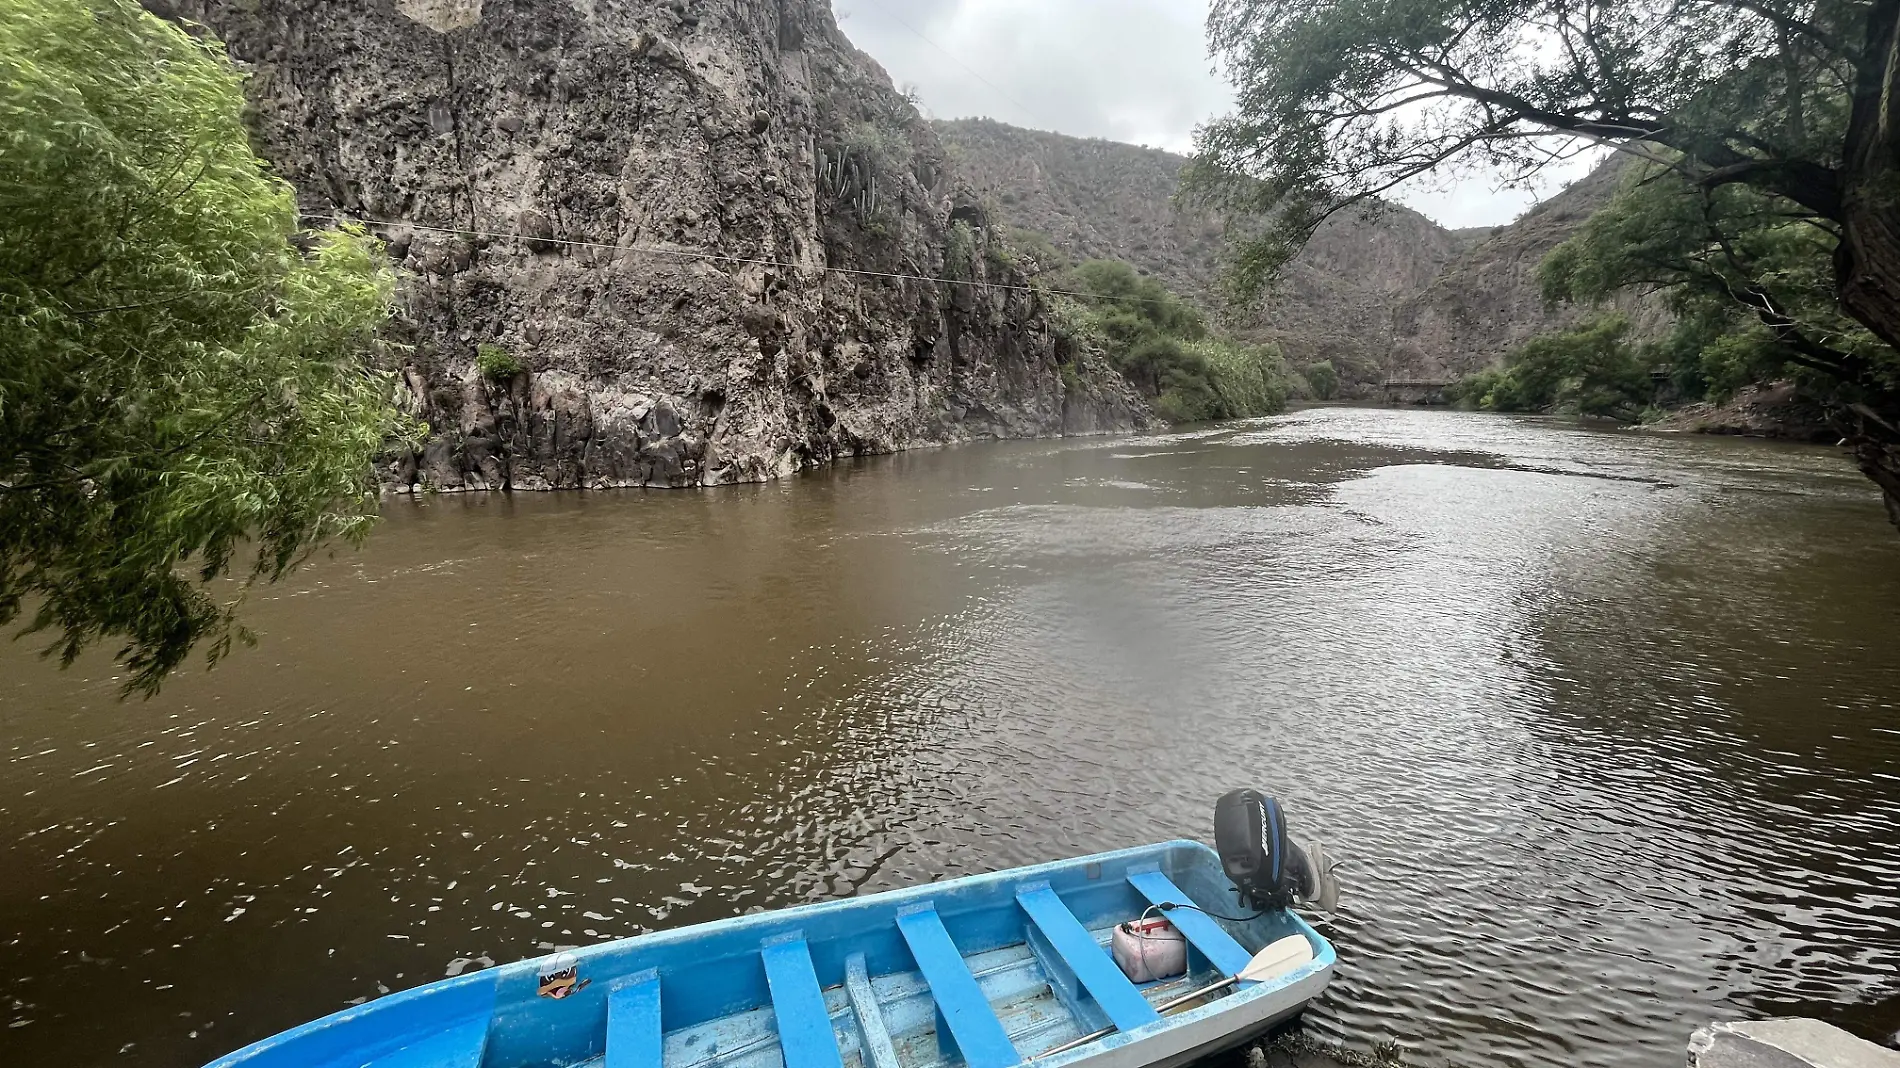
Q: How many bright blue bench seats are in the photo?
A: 5